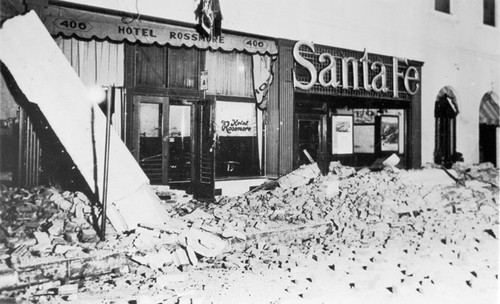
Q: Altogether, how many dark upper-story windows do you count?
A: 2